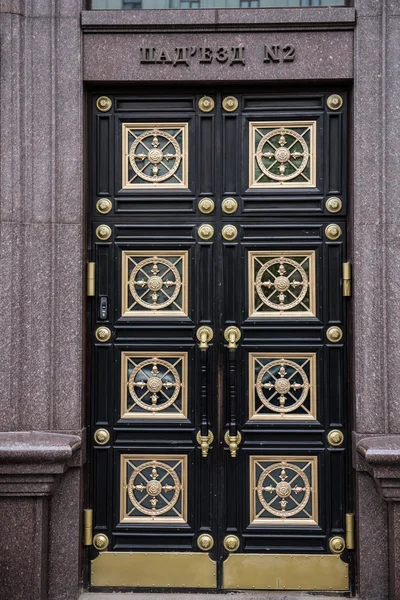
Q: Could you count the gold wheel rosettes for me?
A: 8